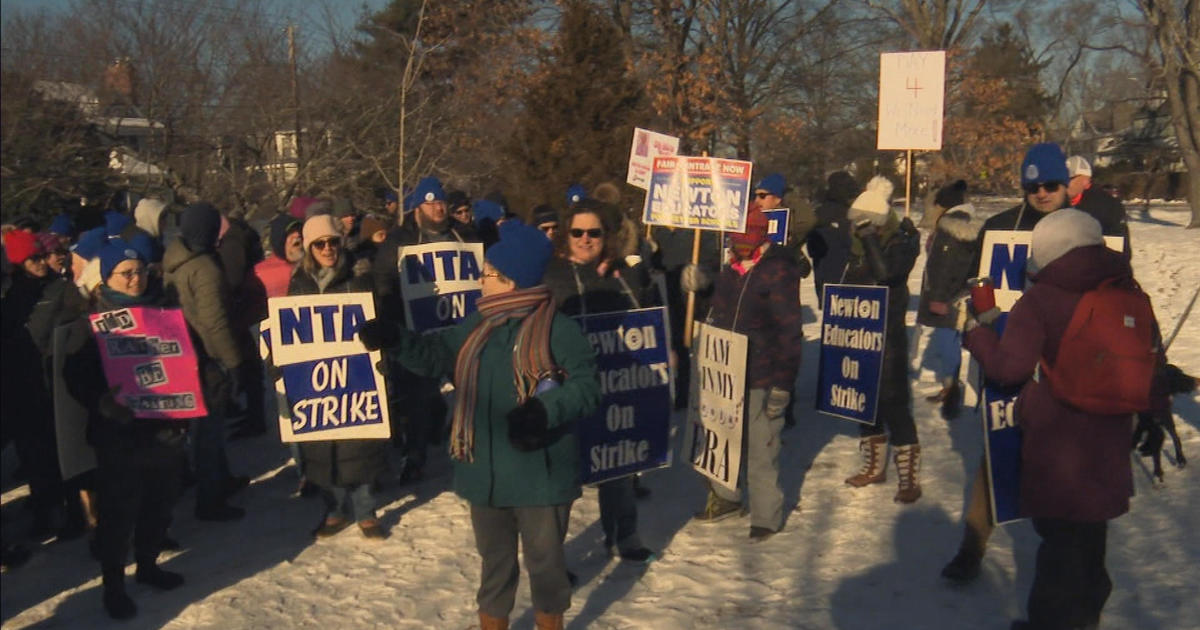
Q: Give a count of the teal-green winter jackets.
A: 1